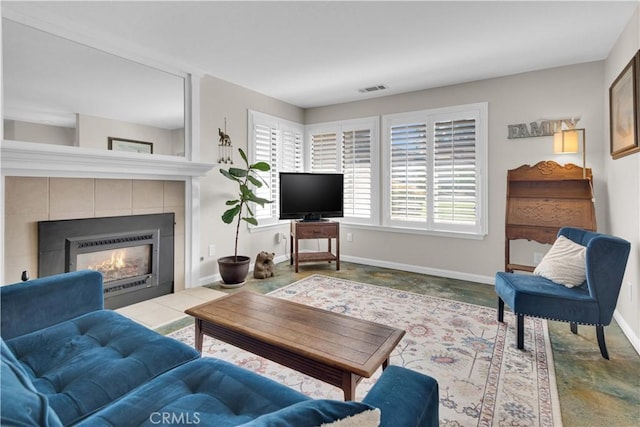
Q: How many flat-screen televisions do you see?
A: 1